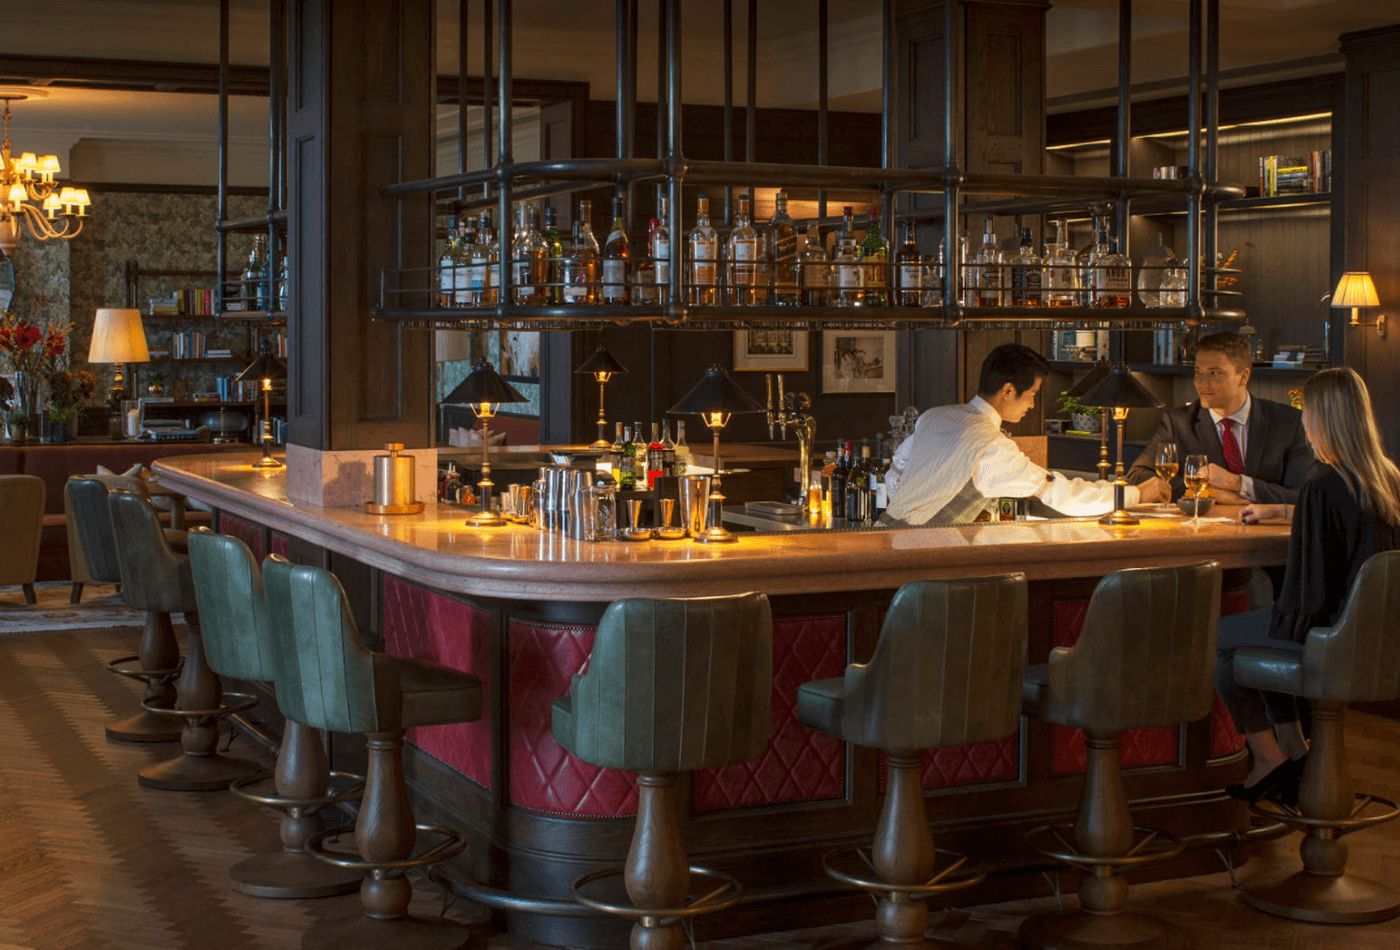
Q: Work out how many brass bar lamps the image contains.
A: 6